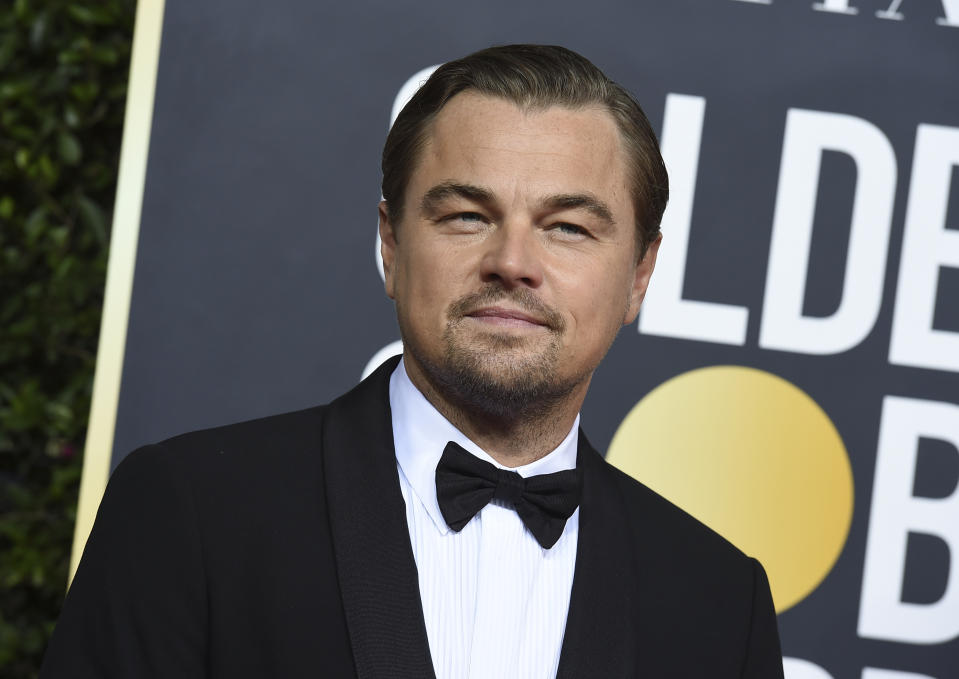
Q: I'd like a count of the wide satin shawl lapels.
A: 2